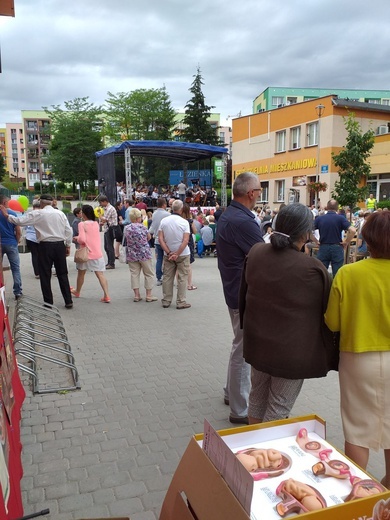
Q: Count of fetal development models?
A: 5